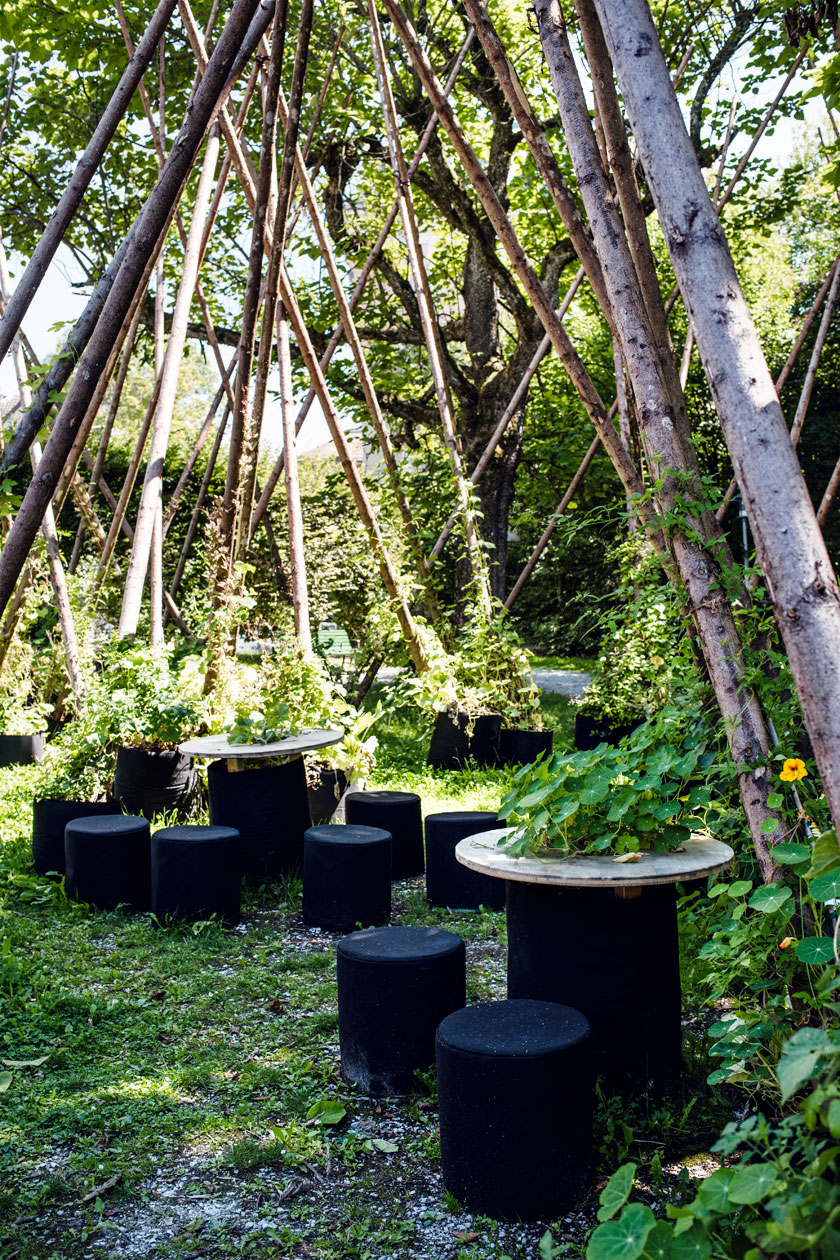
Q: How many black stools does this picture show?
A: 7